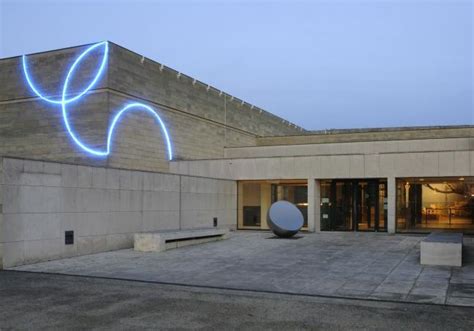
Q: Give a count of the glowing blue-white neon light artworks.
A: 1